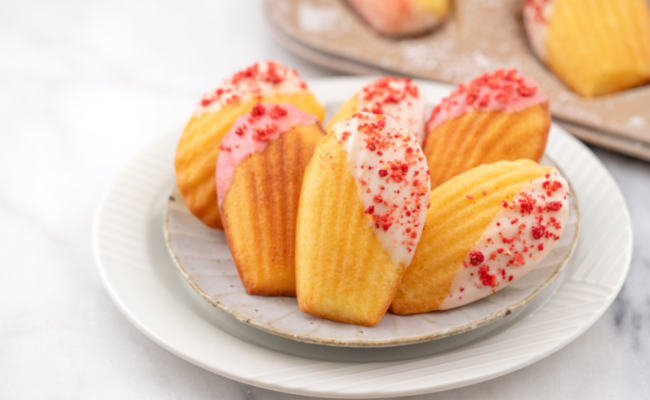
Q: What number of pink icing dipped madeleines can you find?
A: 2